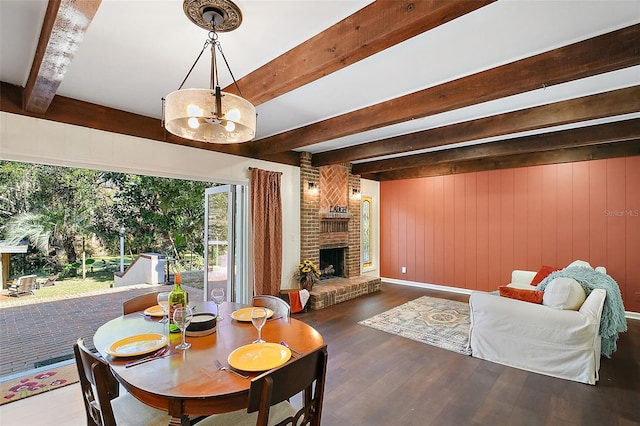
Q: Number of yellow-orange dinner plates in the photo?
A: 4